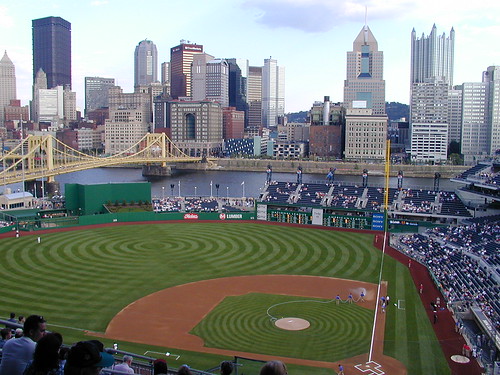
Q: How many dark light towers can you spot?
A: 6